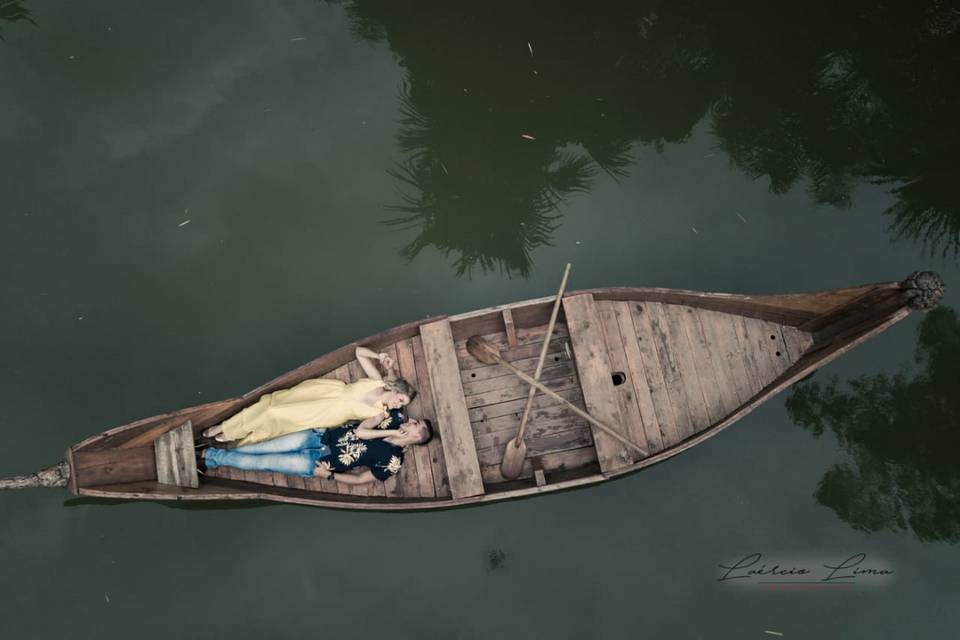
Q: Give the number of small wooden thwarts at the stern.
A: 1